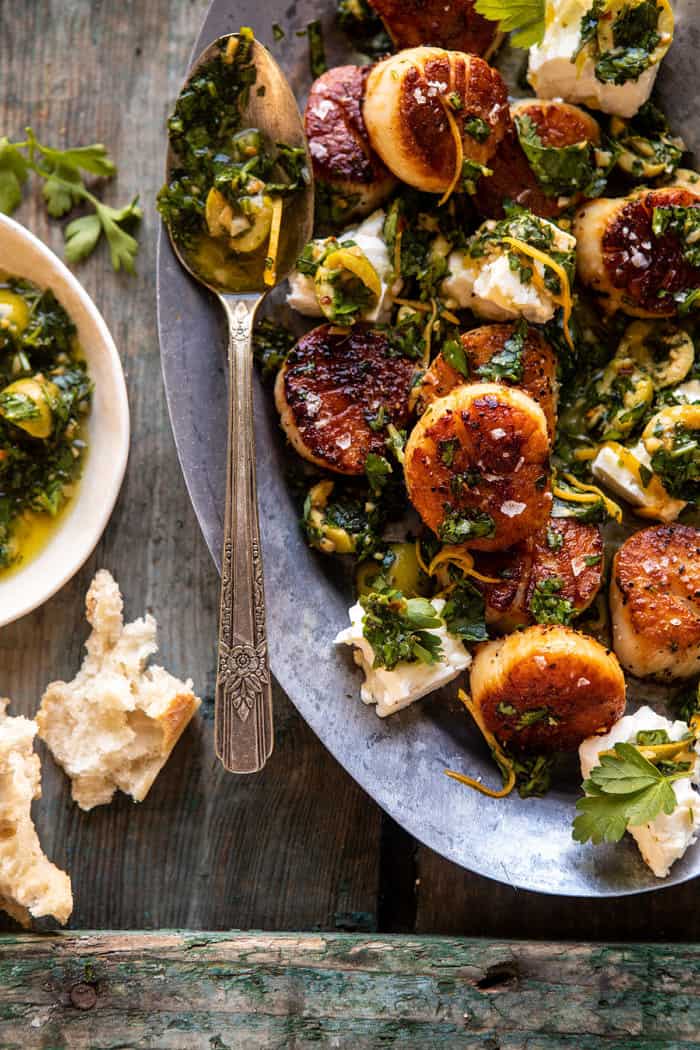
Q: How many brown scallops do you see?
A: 11